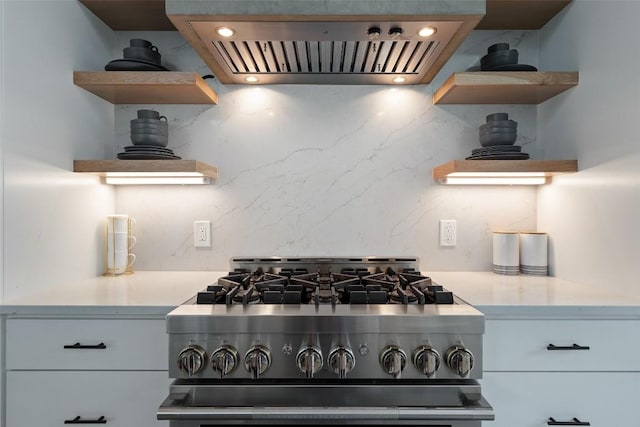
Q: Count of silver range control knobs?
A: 8